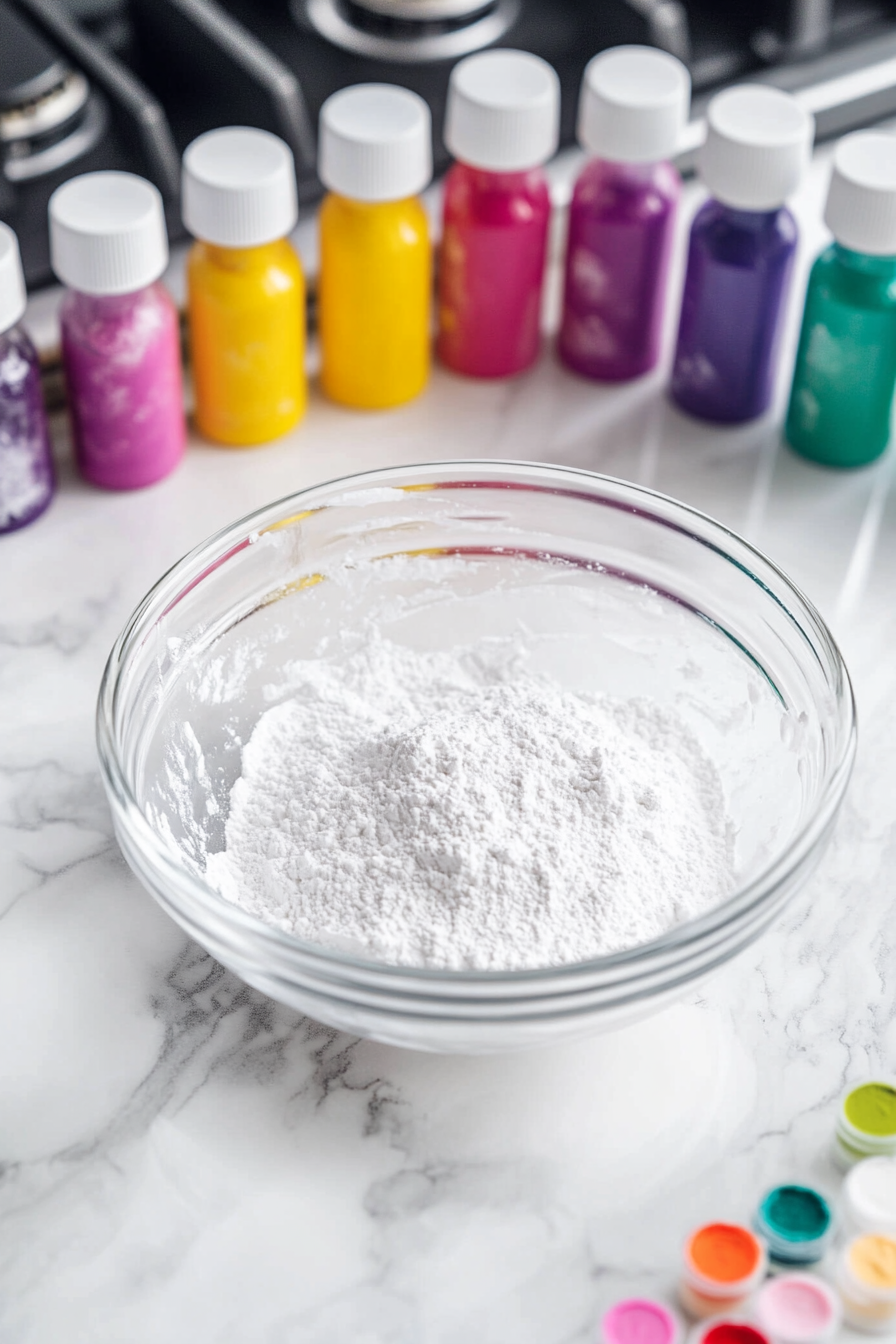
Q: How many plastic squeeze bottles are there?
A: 8